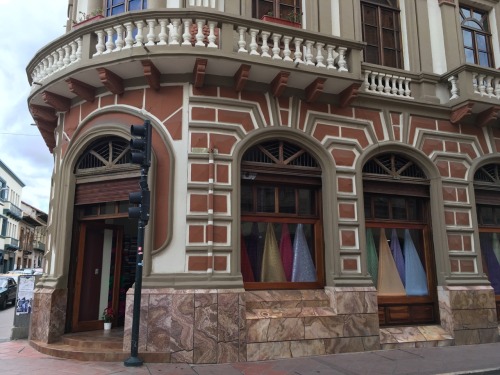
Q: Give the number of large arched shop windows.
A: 3